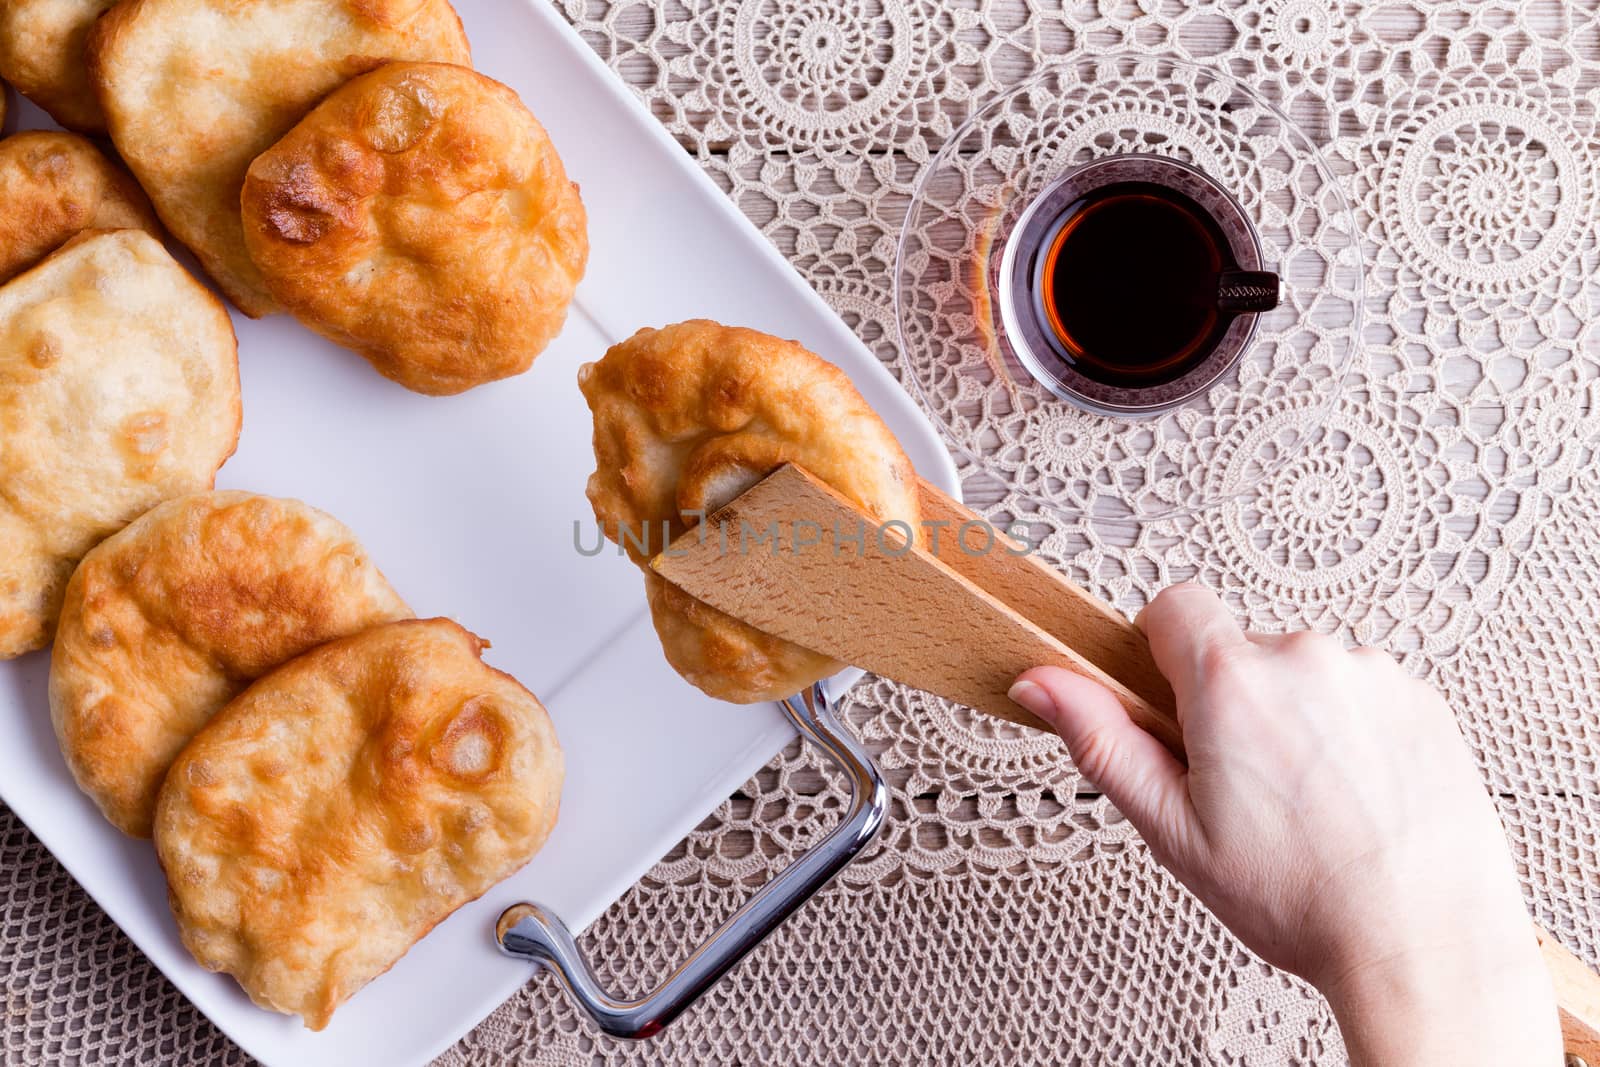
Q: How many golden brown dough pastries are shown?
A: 8